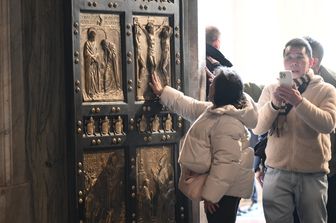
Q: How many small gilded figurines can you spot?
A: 6